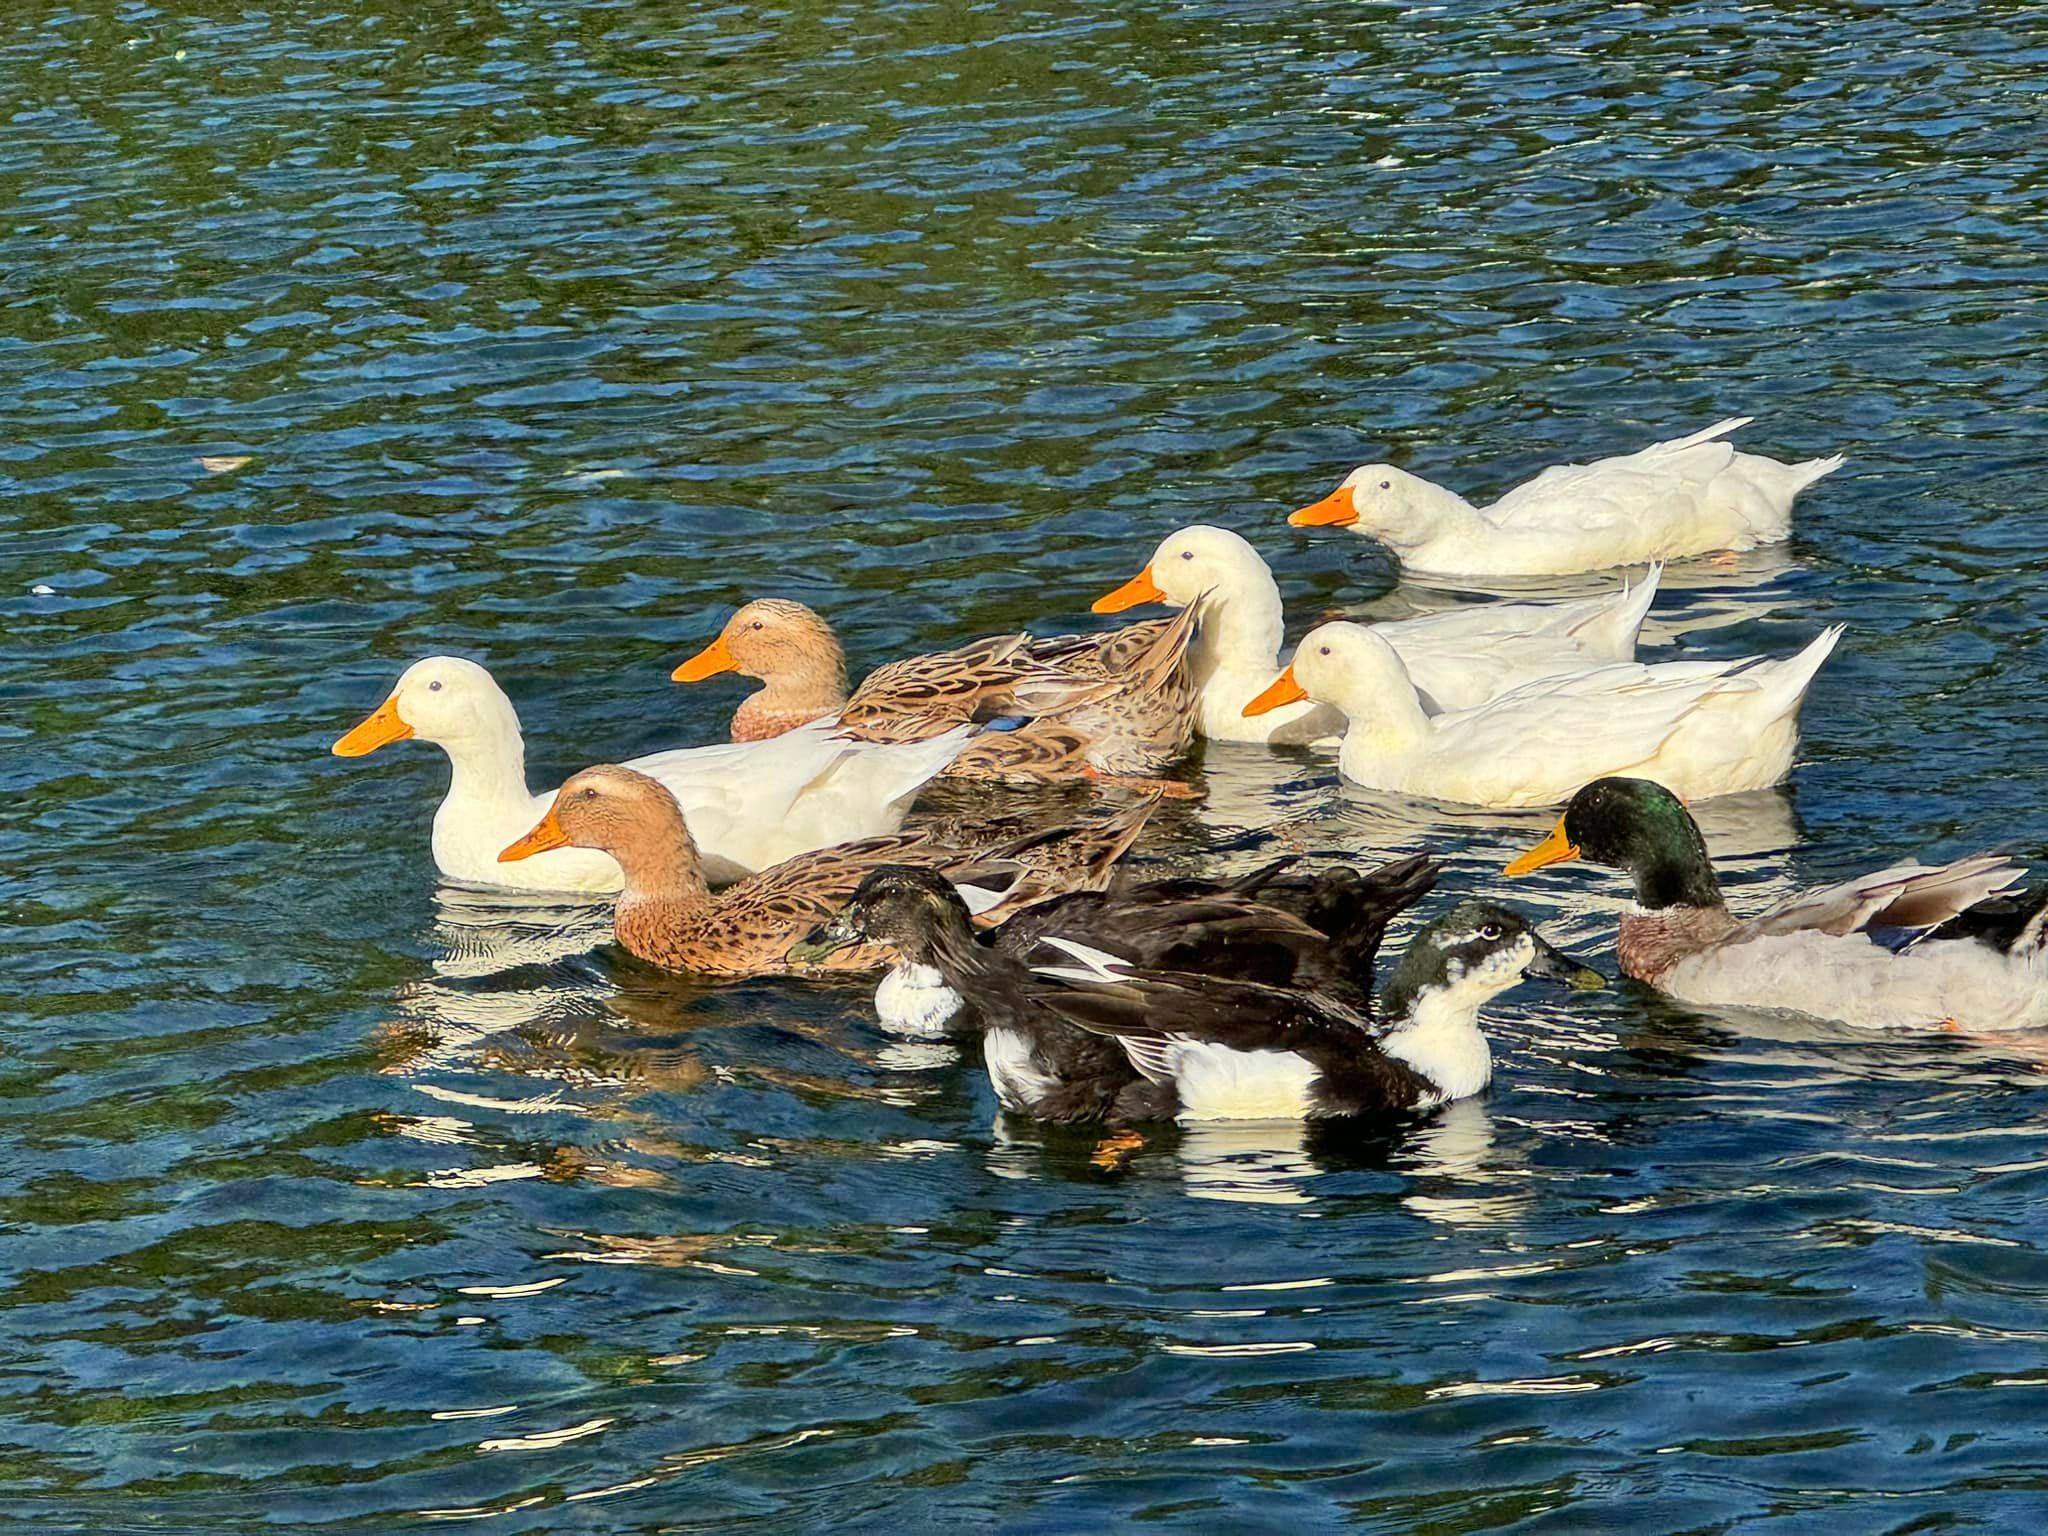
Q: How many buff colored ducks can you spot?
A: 2